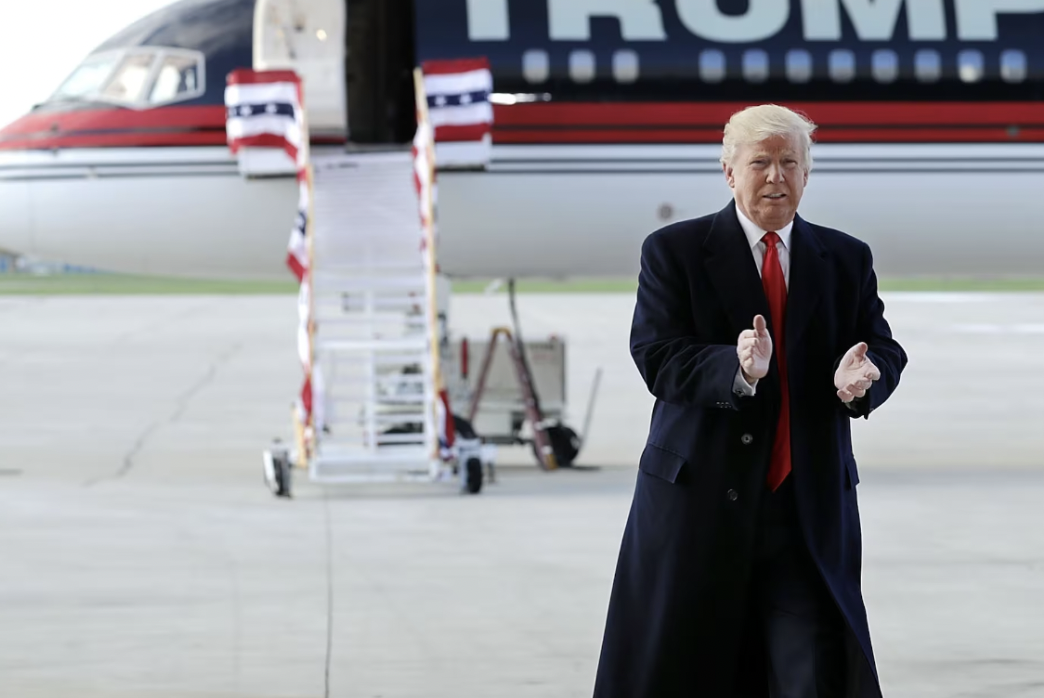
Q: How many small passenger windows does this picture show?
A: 11